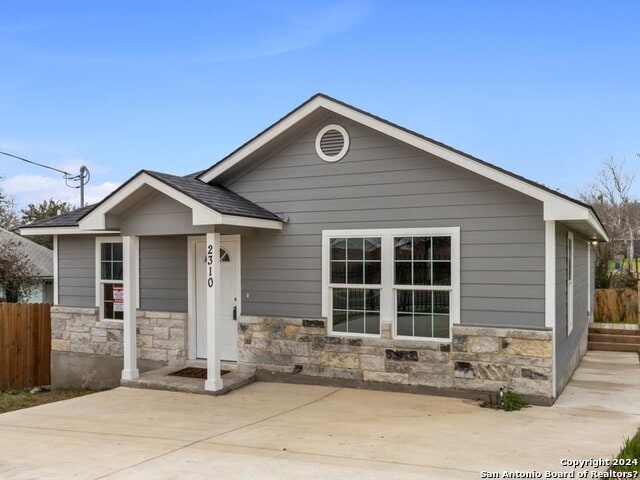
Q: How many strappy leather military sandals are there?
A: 0